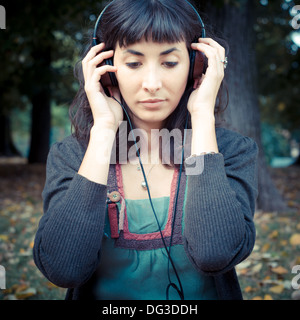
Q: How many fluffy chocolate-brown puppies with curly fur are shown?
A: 0